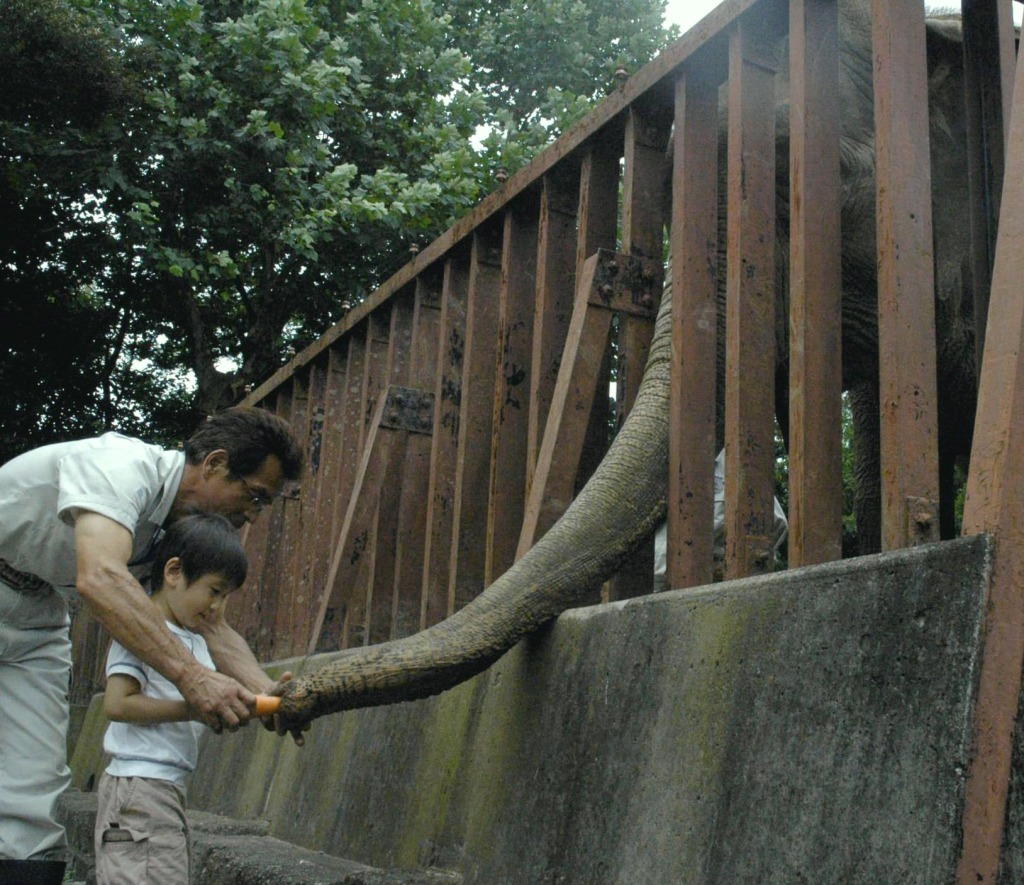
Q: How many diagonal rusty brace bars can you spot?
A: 3